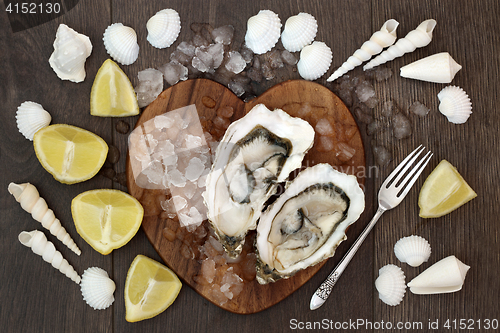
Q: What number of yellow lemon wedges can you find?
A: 5